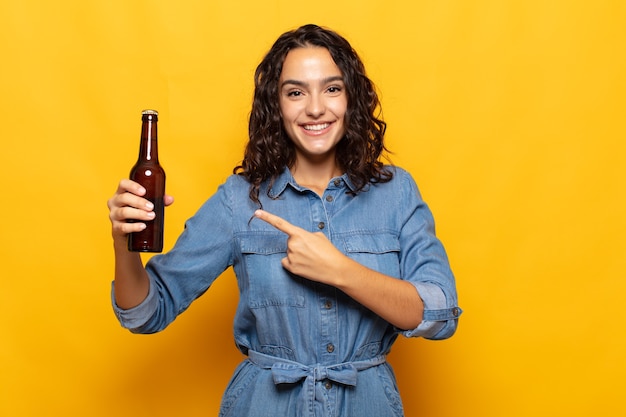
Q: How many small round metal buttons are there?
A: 7